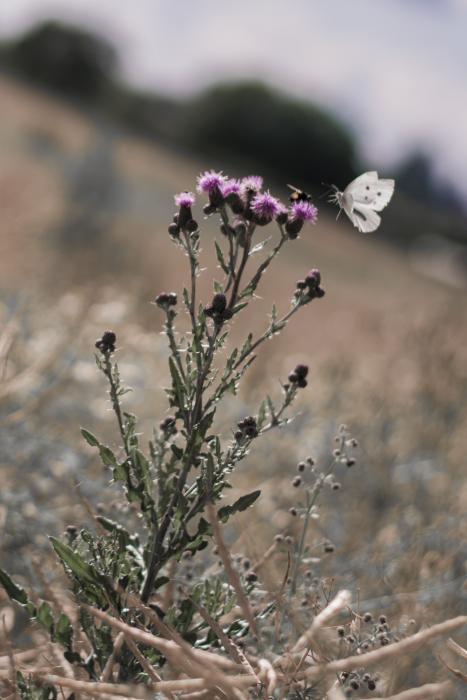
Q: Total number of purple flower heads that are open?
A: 6